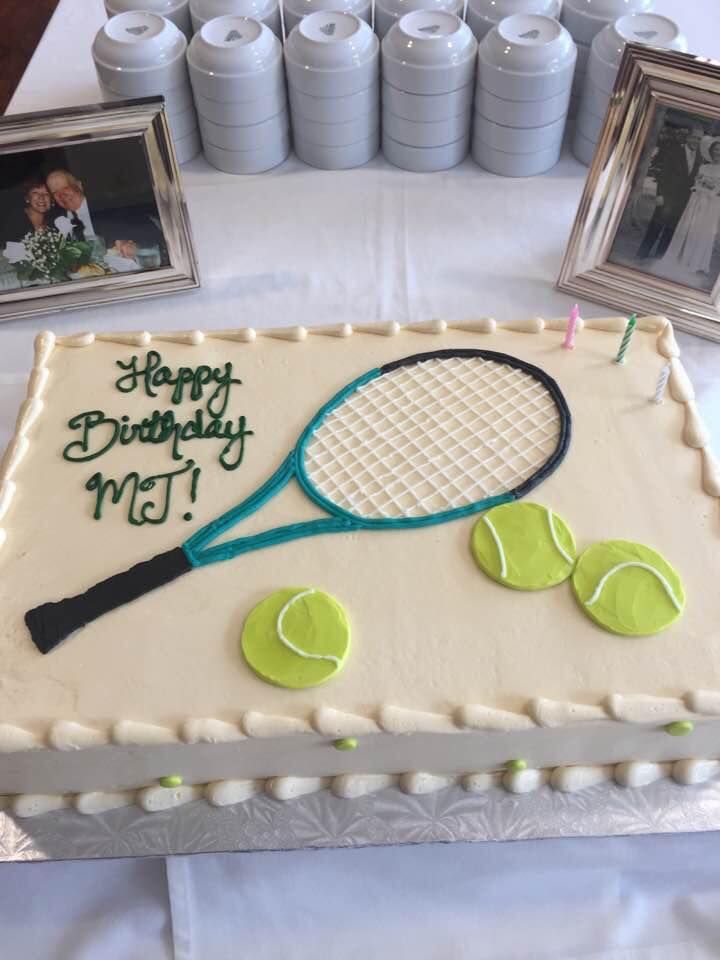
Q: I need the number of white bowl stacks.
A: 12